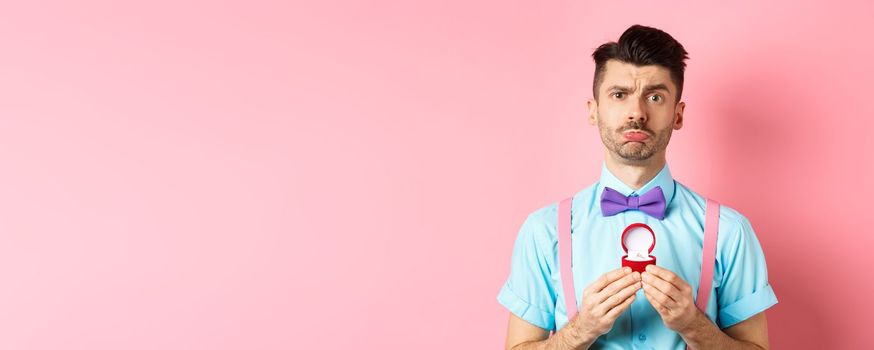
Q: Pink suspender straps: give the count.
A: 2